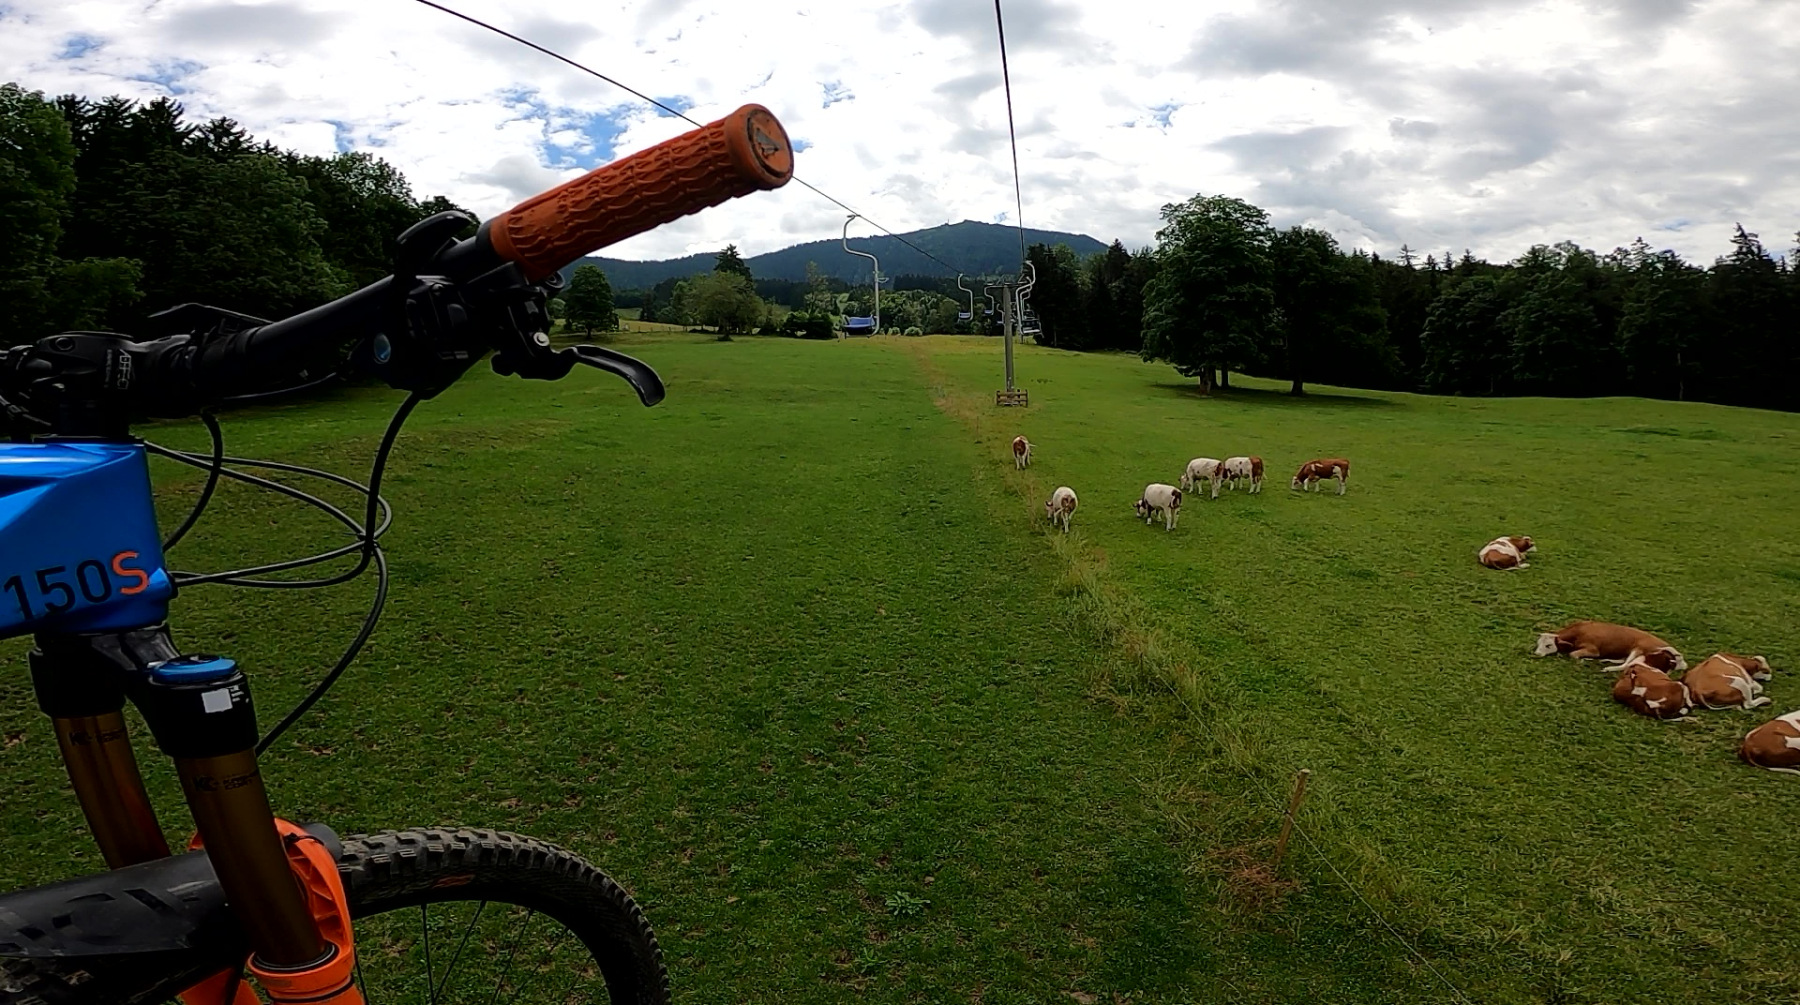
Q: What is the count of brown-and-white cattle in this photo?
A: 11